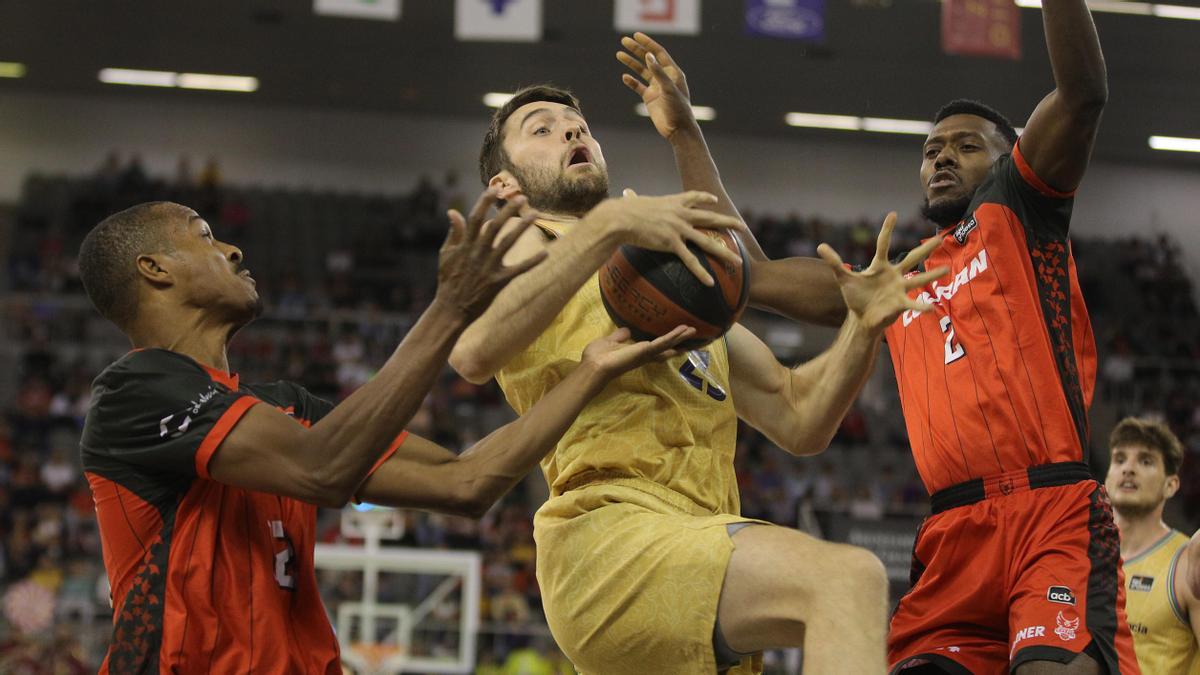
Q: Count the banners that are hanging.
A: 5